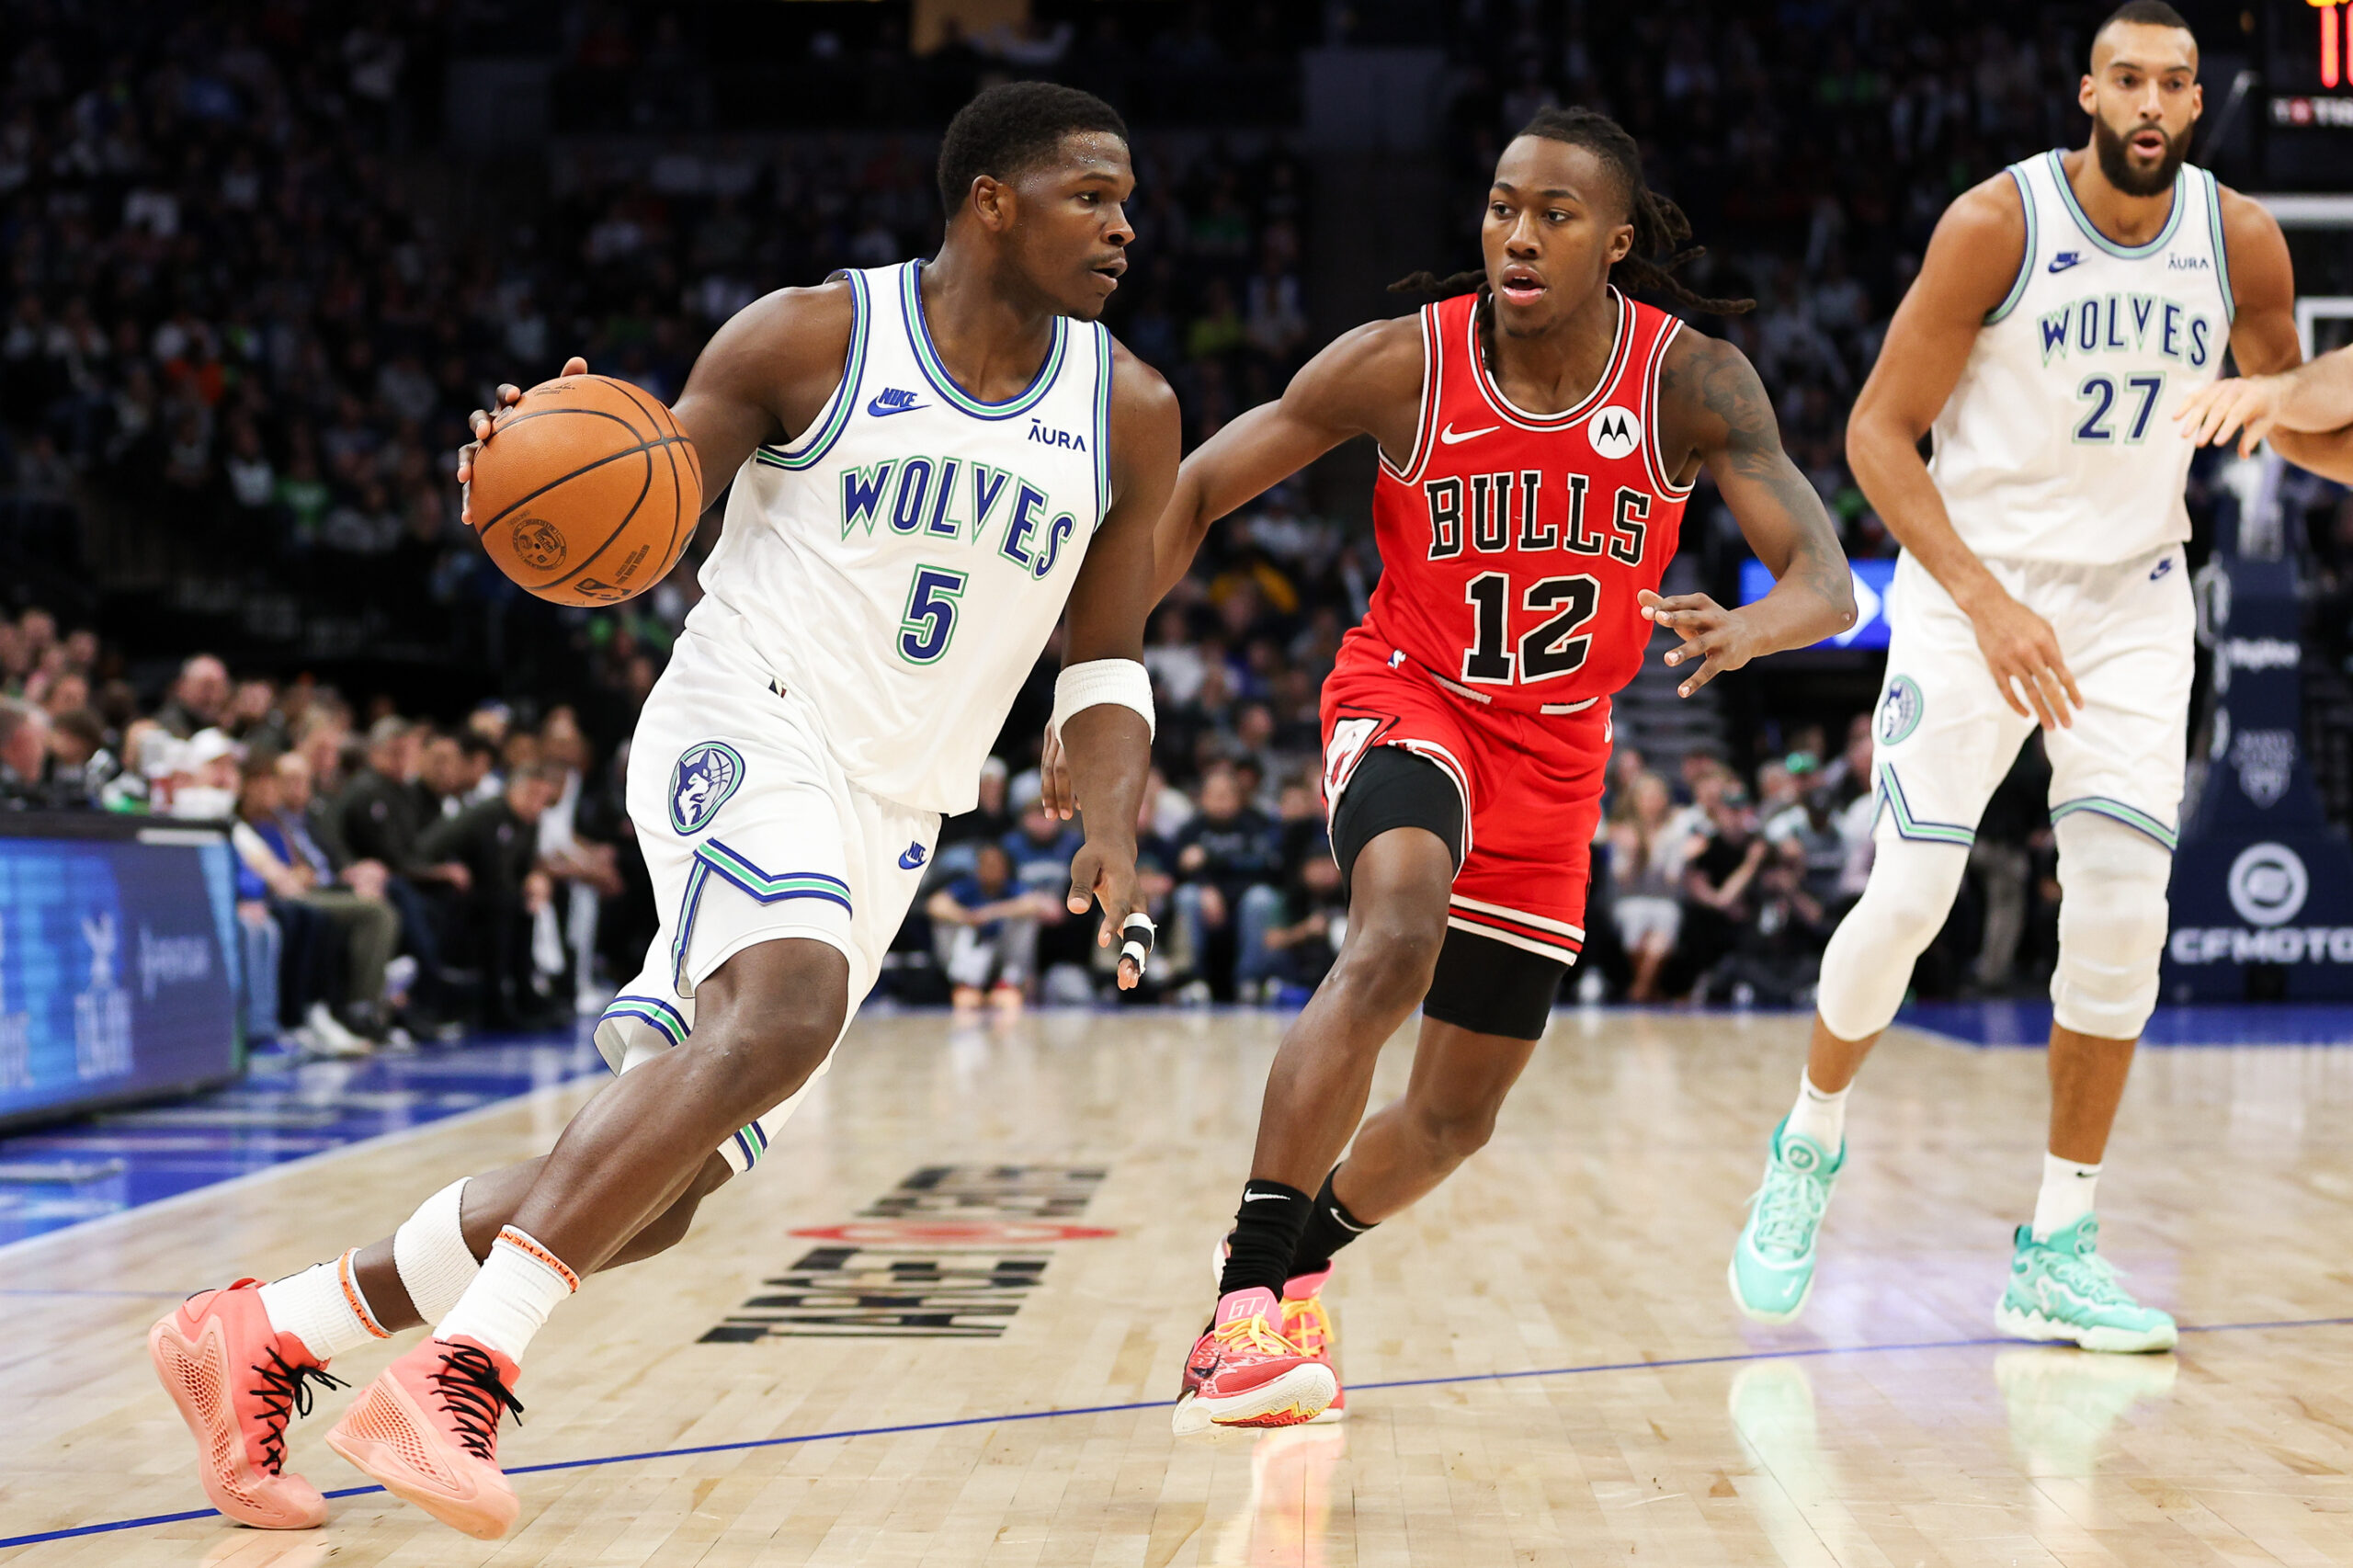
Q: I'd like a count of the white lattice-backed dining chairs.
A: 0